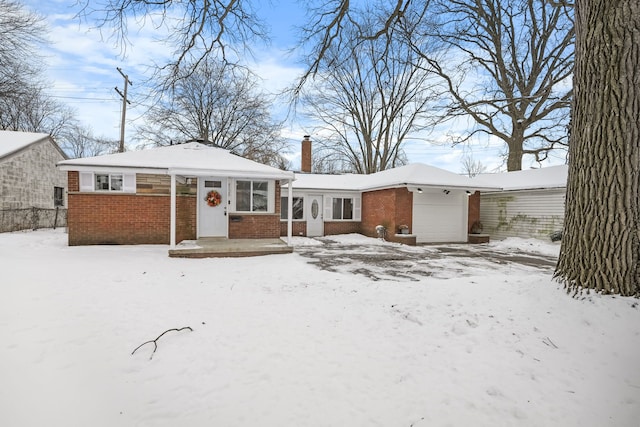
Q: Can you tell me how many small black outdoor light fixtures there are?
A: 3